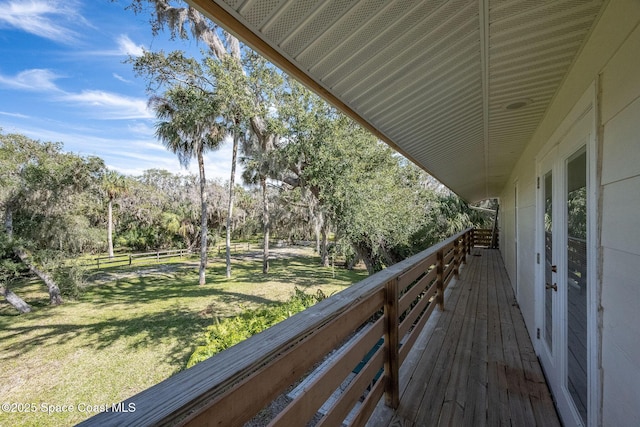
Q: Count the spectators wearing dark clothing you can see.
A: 0